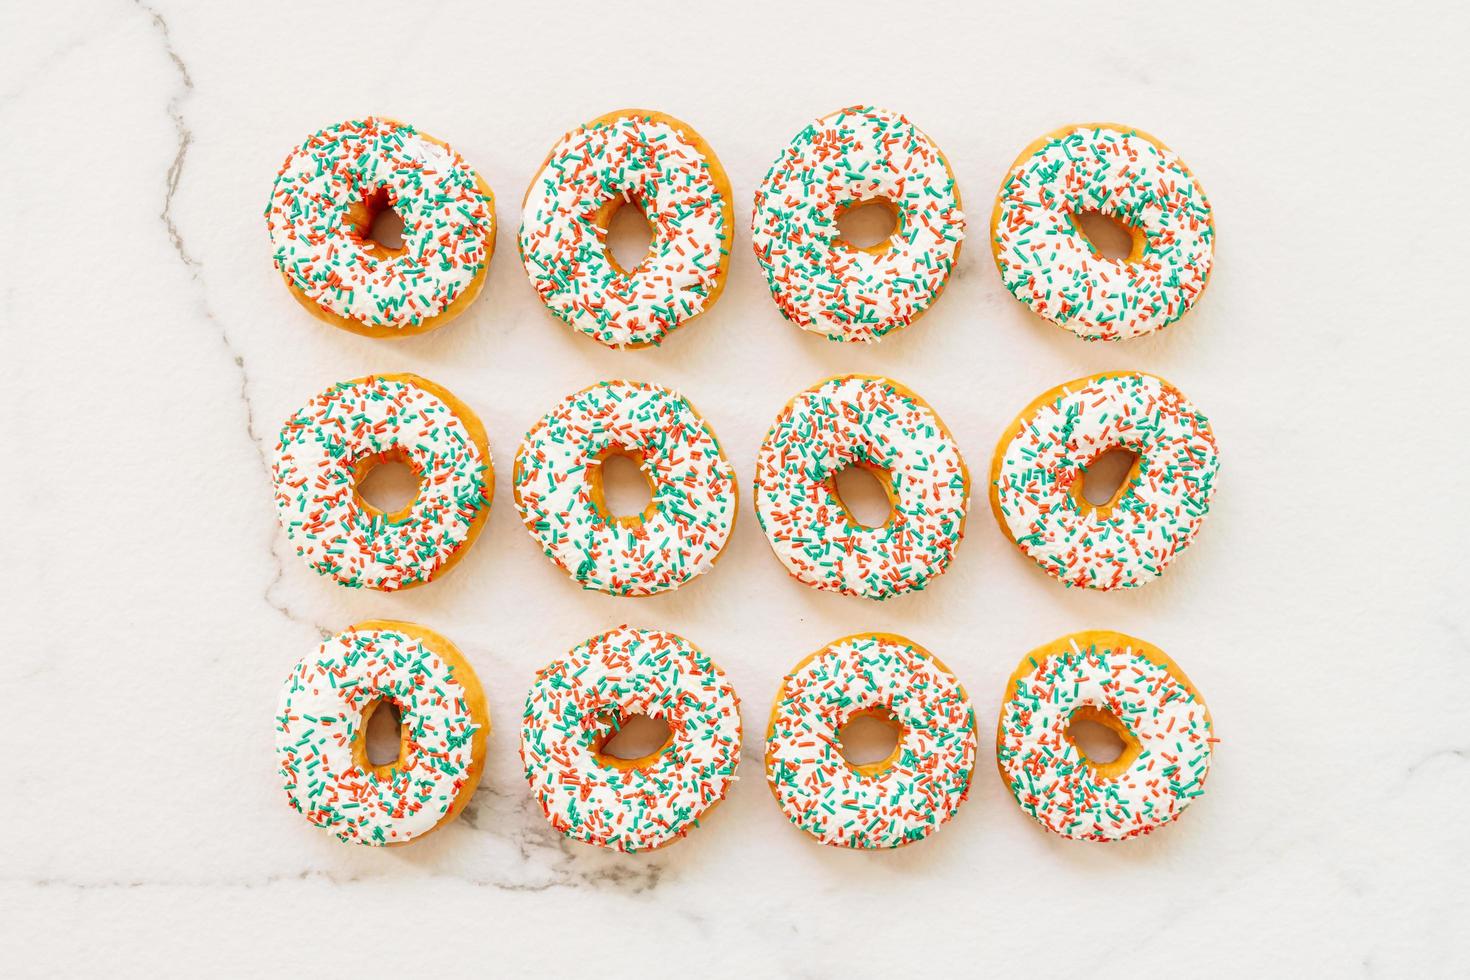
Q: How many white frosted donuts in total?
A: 12